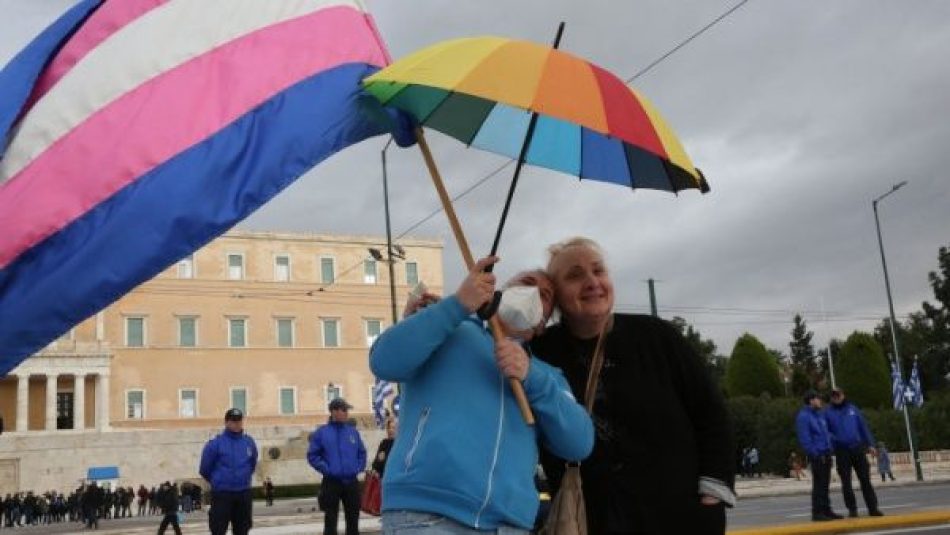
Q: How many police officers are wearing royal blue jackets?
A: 4